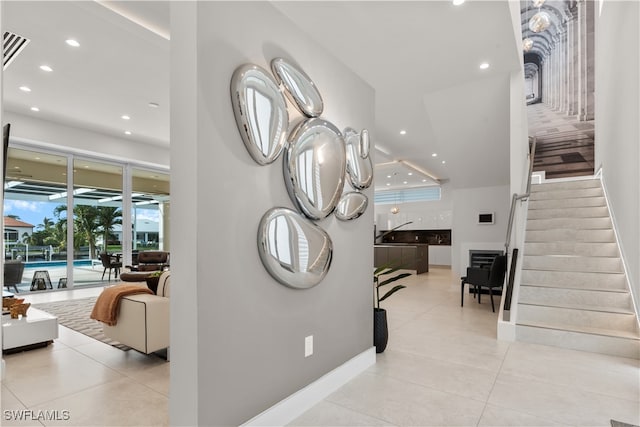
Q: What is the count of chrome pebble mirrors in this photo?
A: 7